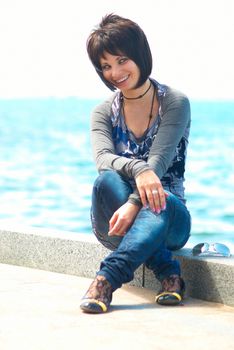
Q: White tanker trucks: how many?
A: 0